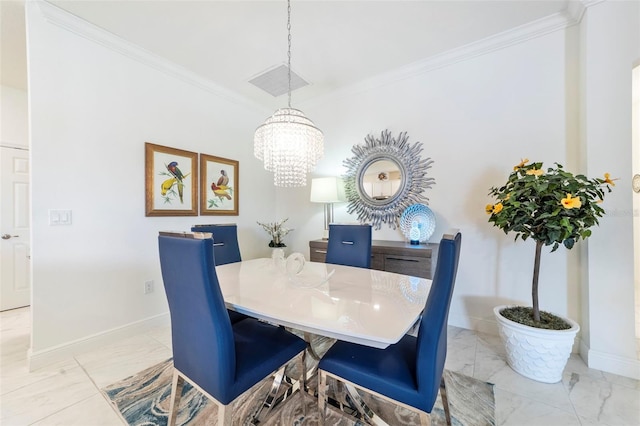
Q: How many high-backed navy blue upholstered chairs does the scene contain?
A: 4